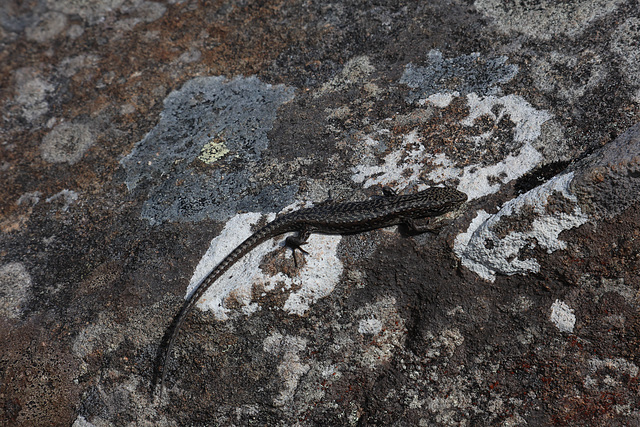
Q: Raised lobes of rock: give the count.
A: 1